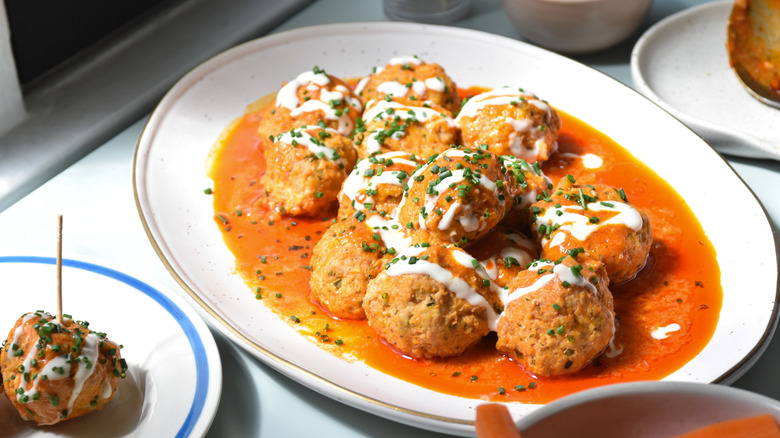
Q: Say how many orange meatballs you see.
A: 14